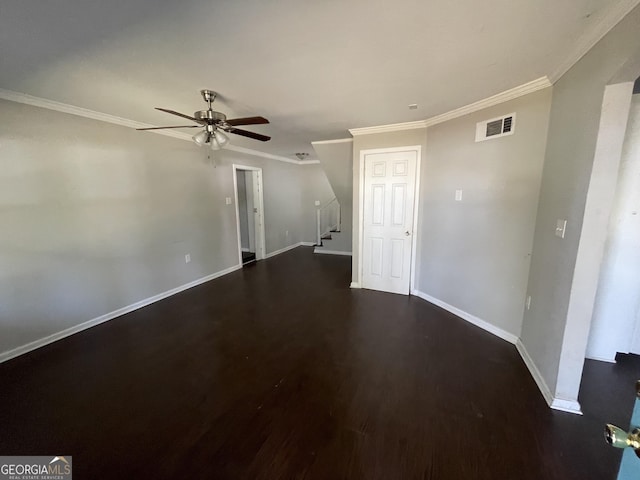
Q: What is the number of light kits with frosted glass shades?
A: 1